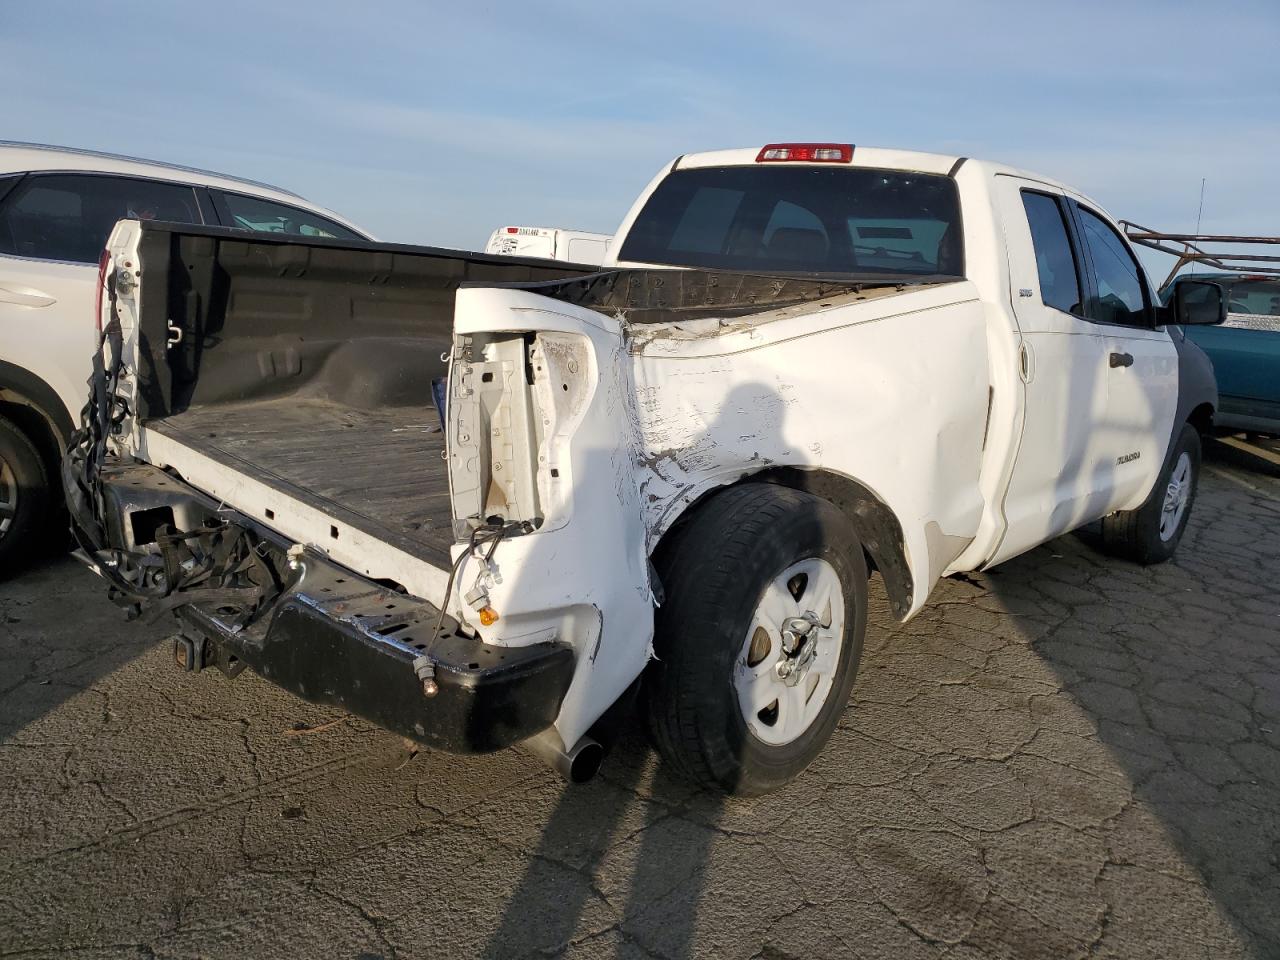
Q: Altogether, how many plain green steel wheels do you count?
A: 0